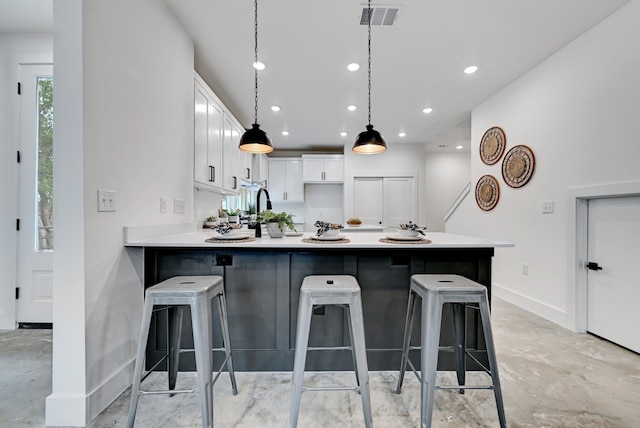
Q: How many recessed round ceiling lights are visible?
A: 10